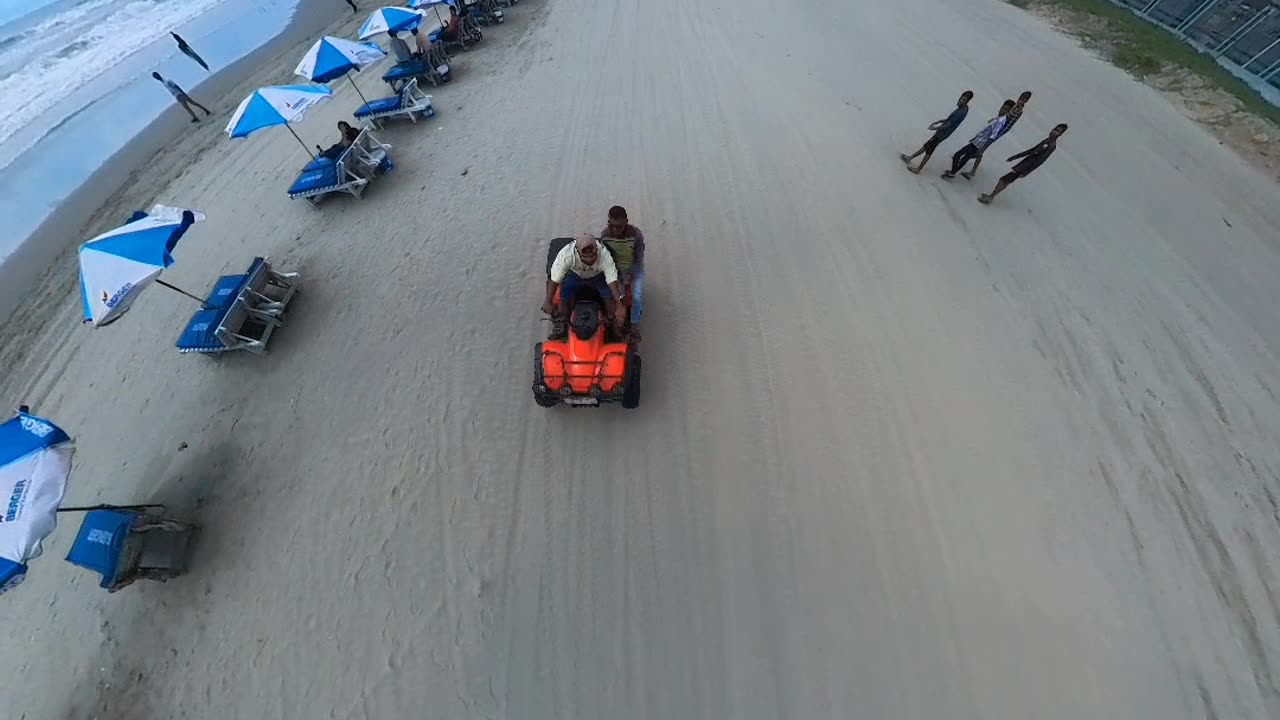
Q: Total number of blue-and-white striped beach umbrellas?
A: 6